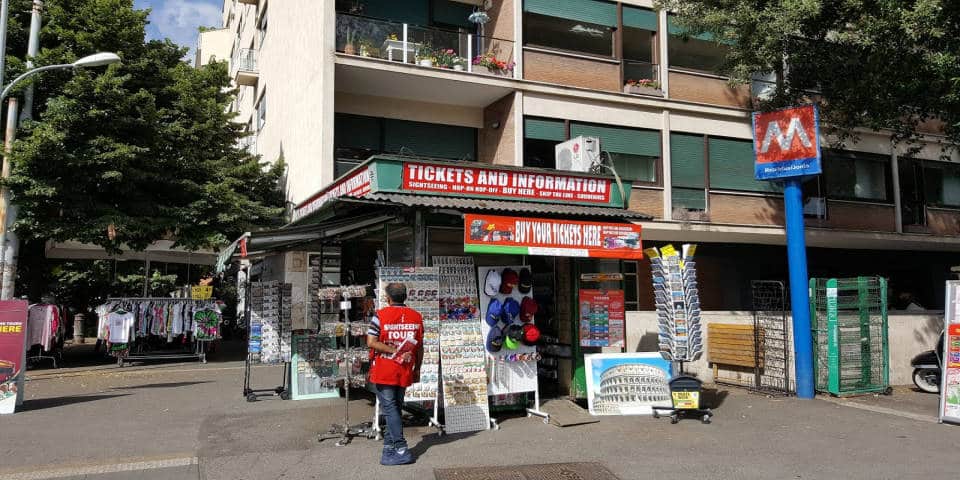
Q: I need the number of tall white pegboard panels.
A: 3